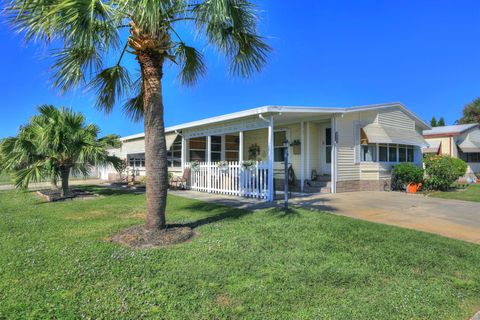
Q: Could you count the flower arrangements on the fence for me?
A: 3